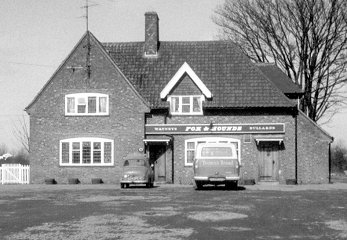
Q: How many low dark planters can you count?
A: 5